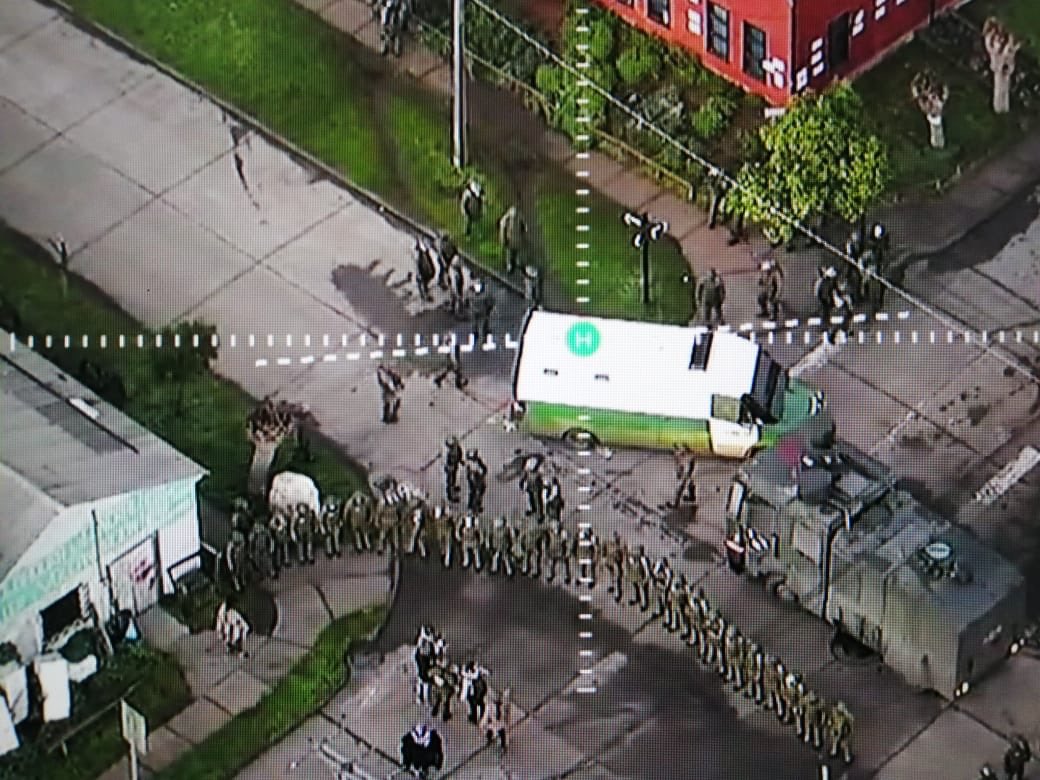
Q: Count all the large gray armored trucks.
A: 1